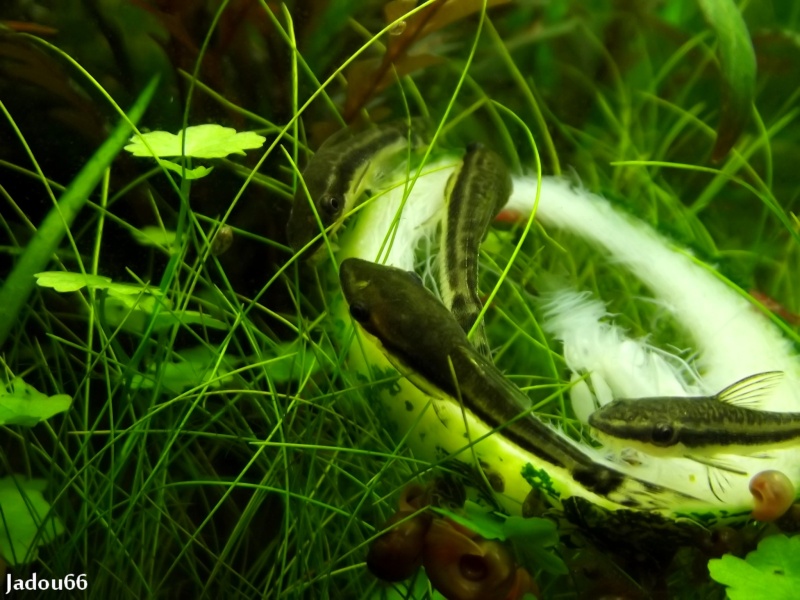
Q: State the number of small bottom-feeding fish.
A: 4